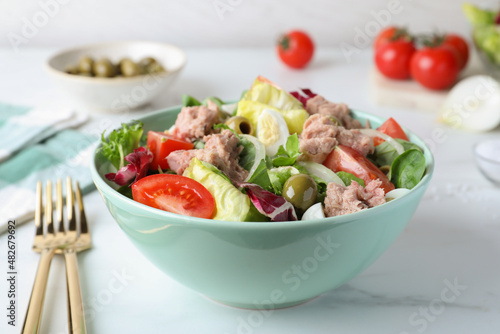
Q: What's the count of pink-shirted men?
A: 0